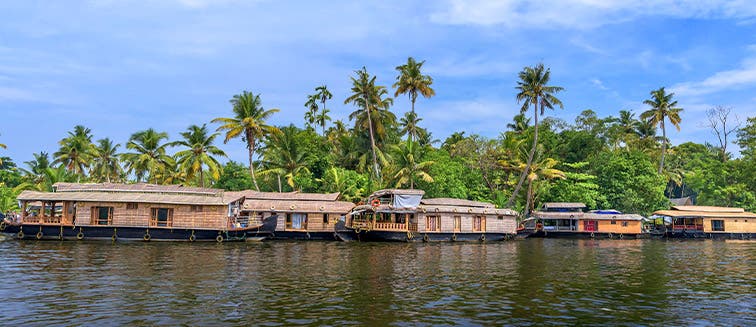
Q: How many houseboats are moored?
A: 5